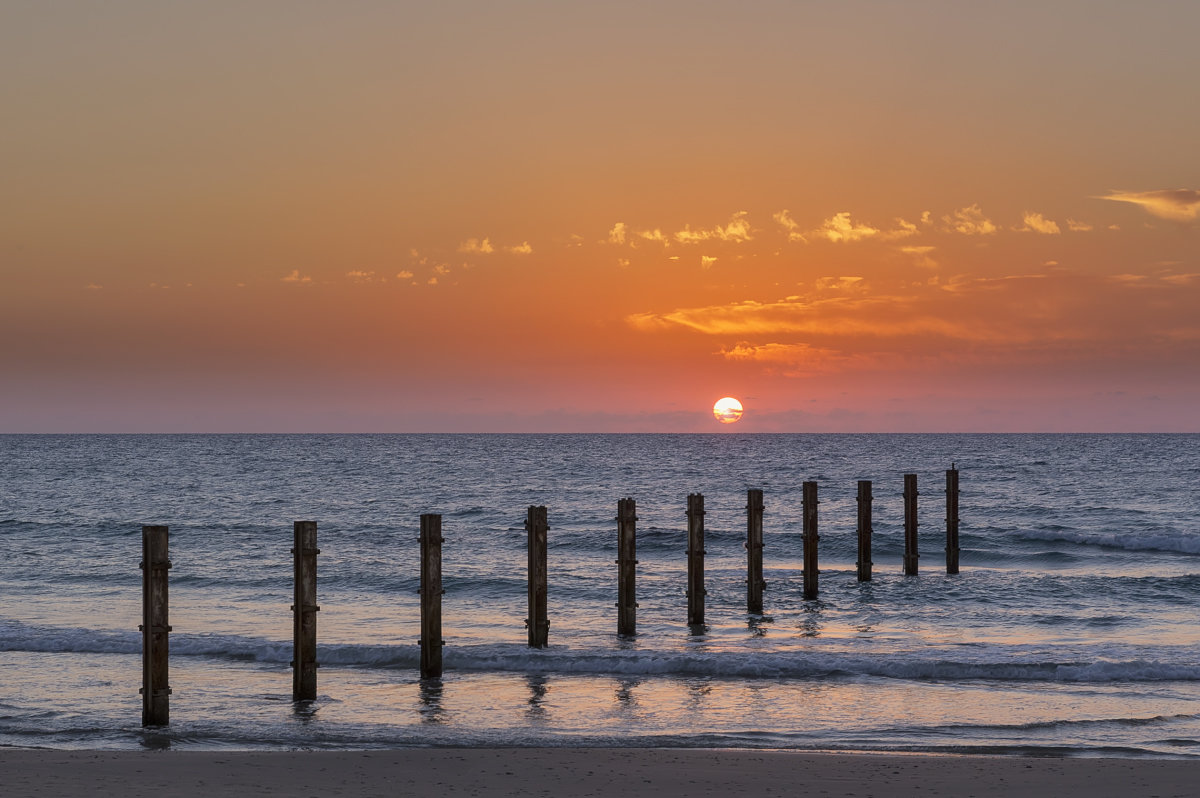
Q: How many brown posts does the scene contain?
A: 11